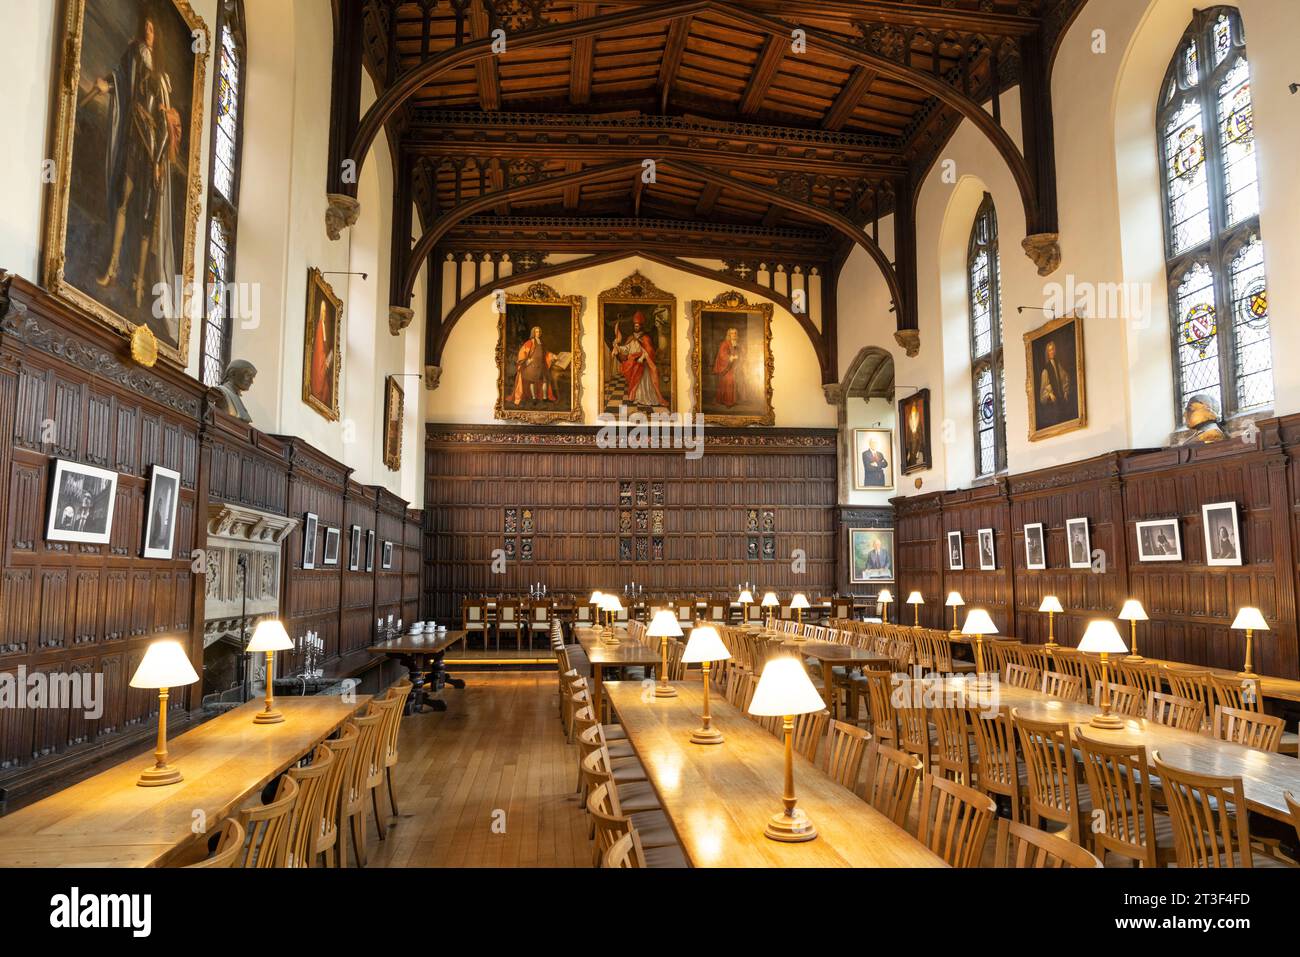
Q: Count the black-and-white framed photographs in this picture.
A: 13